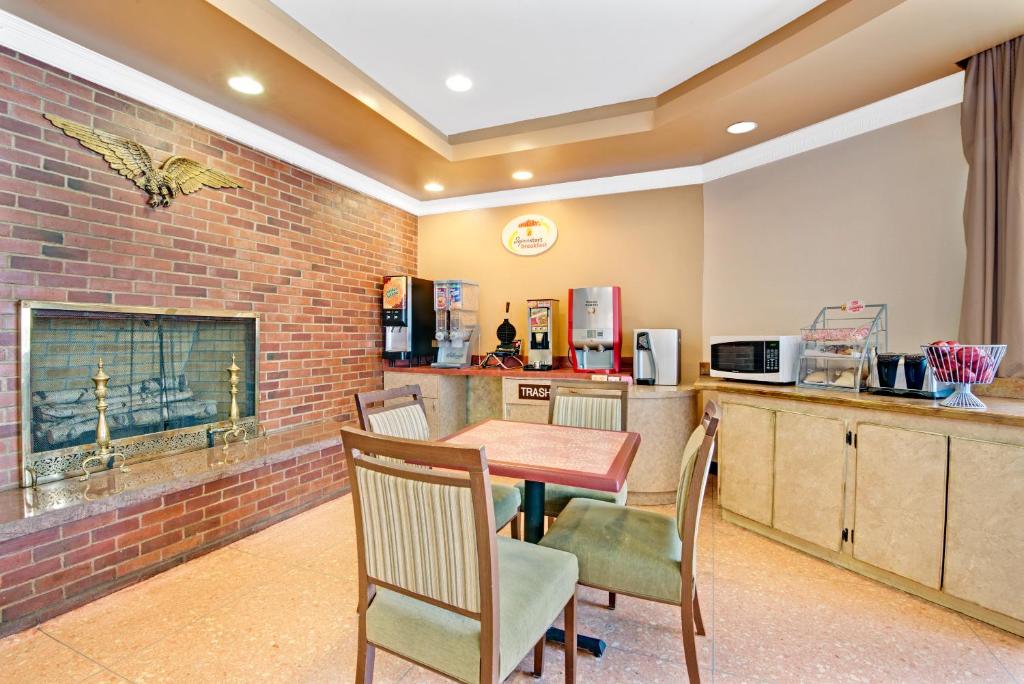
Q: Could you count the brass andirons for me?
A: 2